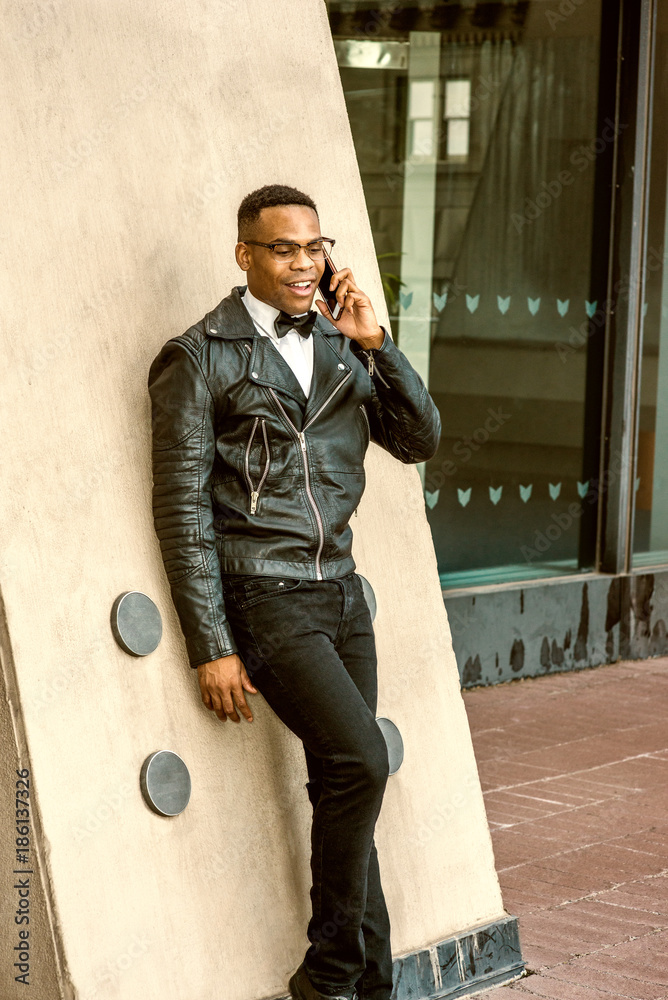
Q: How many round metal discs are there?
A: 4